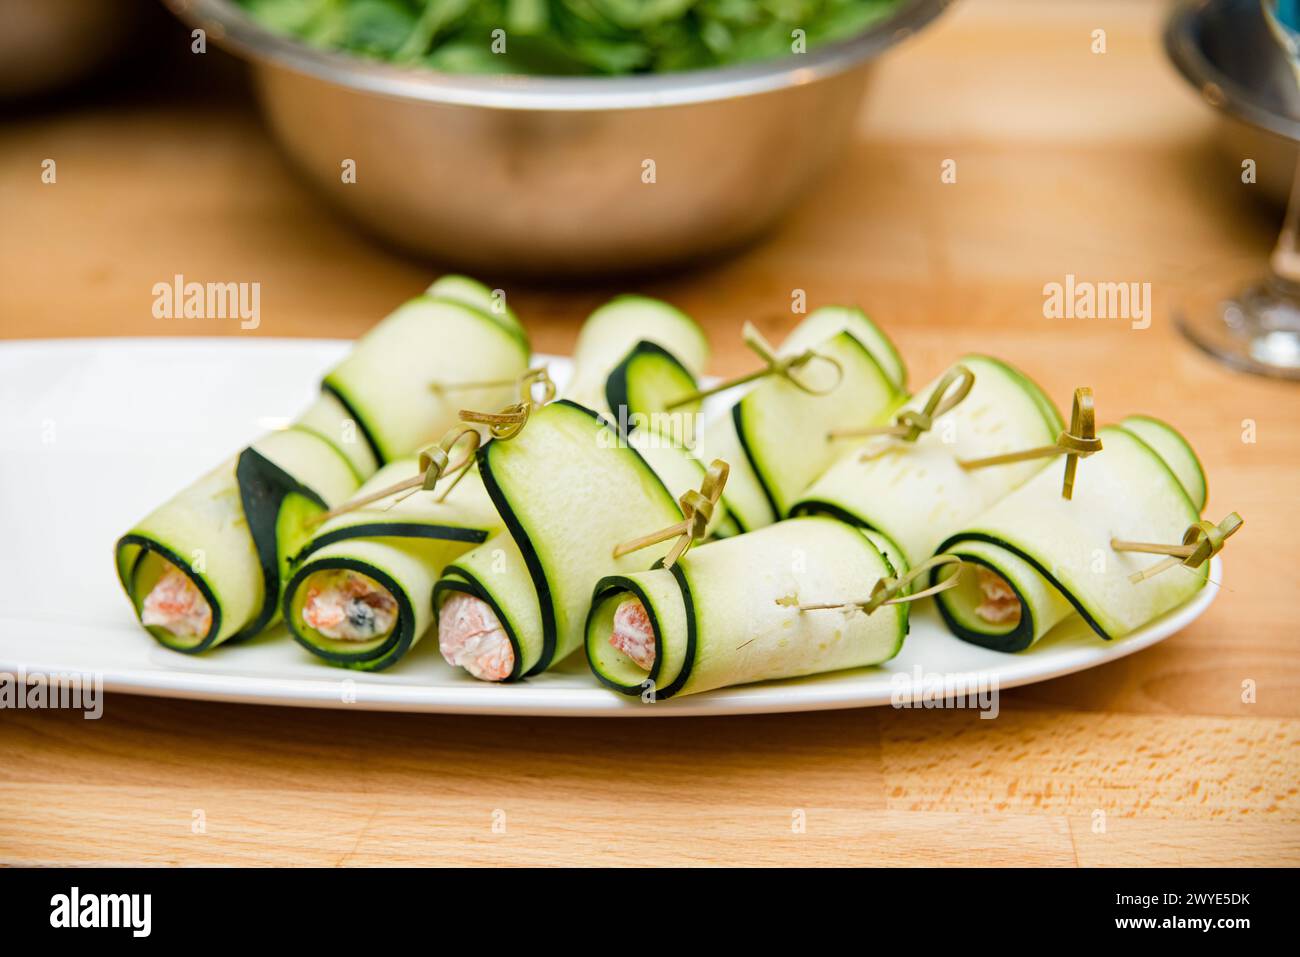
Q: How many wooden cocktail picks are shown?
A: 9